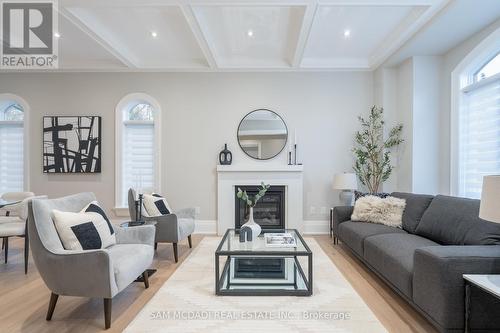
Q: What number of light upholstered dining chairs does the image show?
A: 2